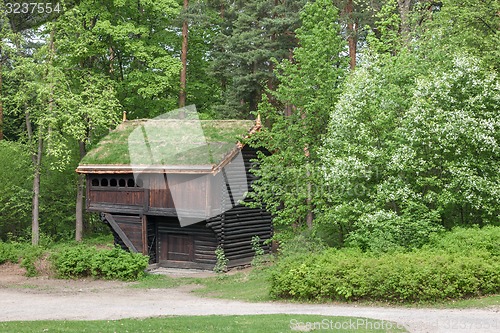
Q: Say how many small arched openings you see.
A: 6